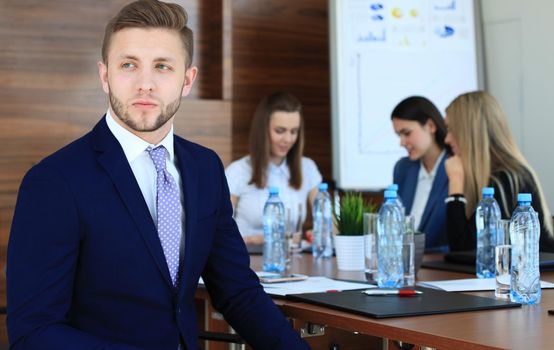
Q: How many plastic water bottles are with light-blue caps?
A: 6